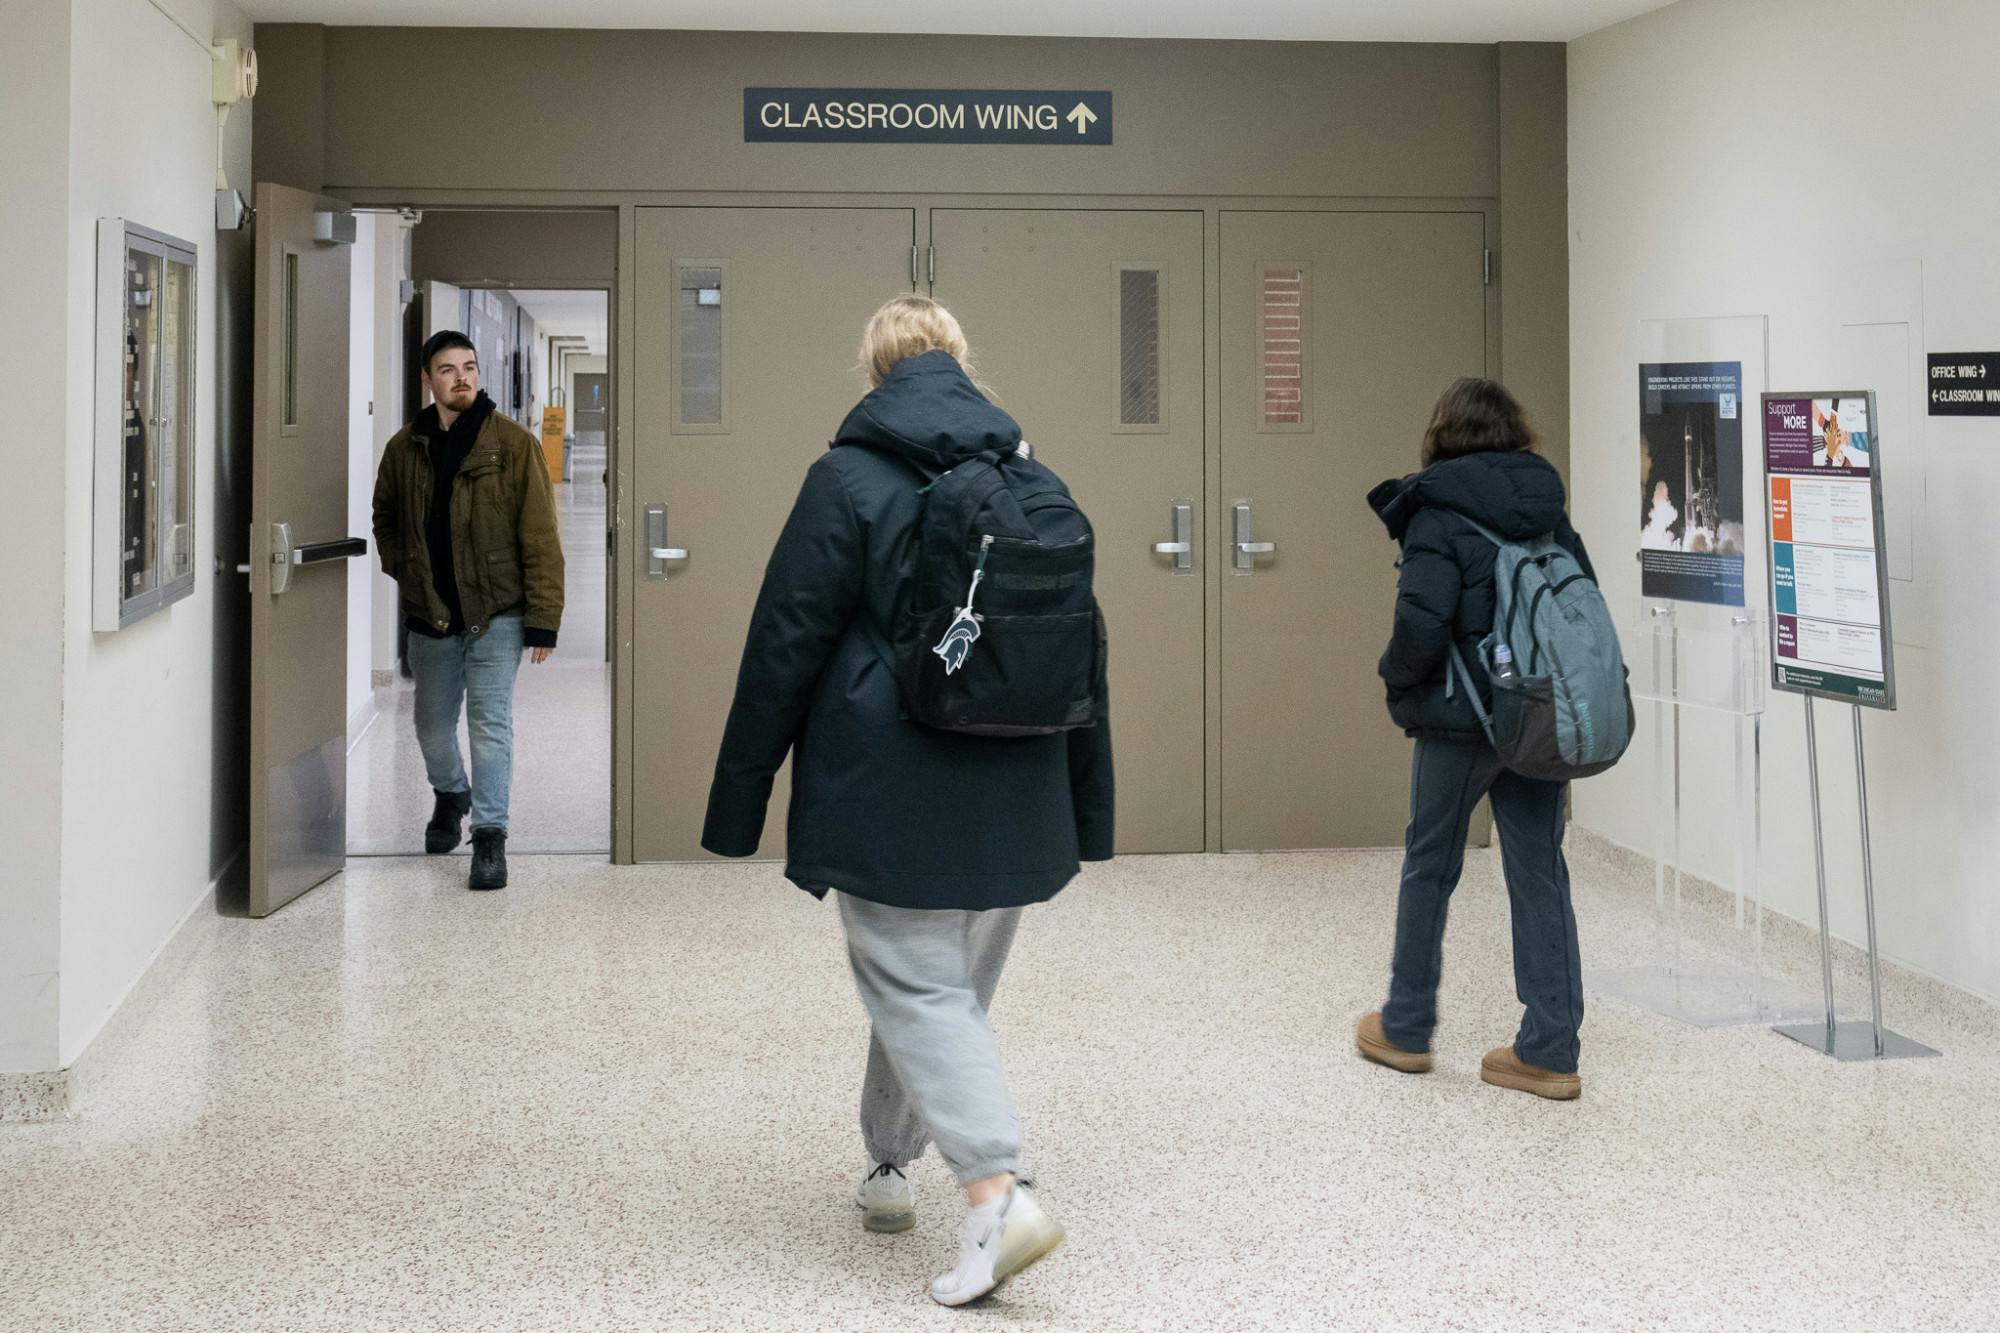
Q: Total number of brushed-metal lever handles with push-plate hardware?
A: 3